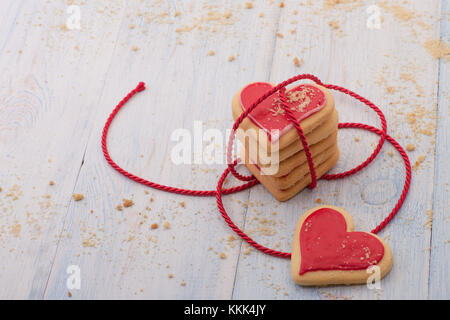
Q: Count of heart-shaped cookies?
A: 6